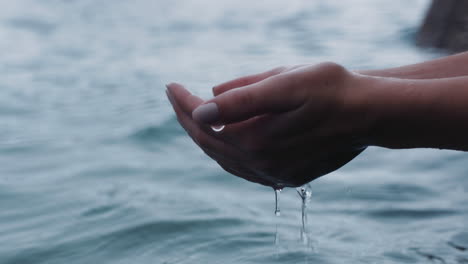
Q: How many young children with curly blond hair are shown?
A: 0